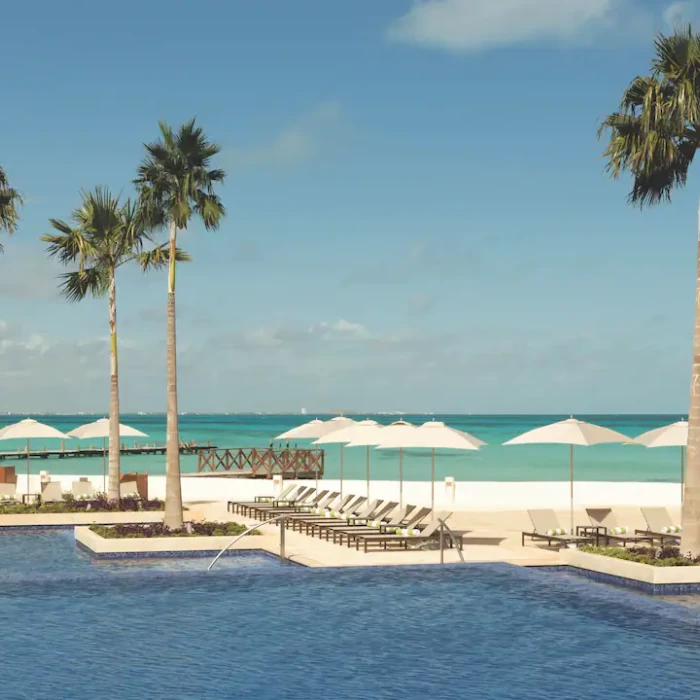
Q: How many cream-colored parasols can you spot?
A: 9